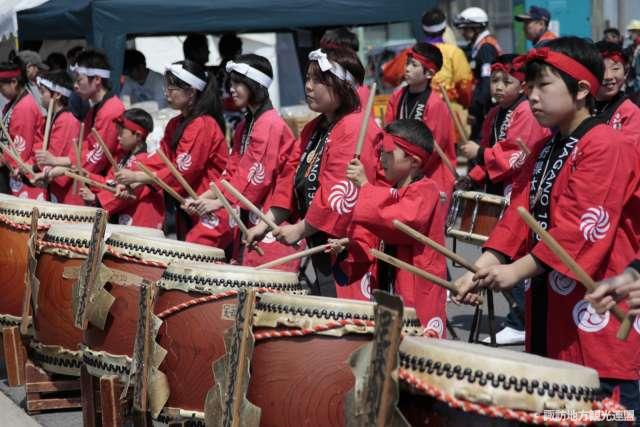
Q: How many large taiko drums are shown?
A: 6